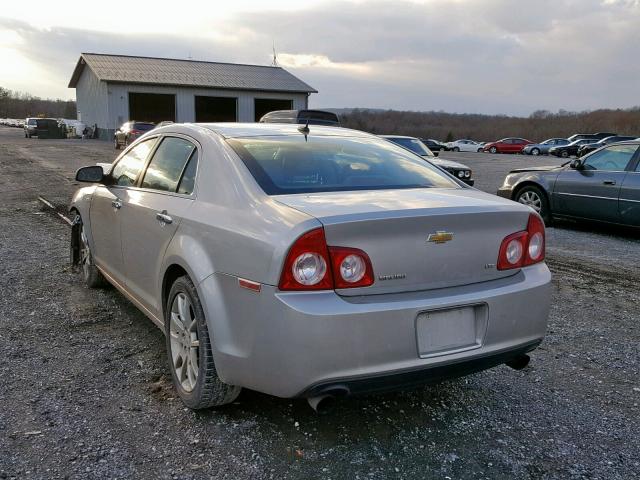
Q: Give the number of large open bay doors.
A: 3